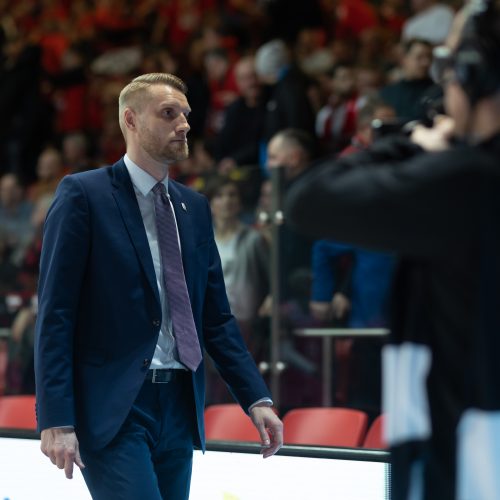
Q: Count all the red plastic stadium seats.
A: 4